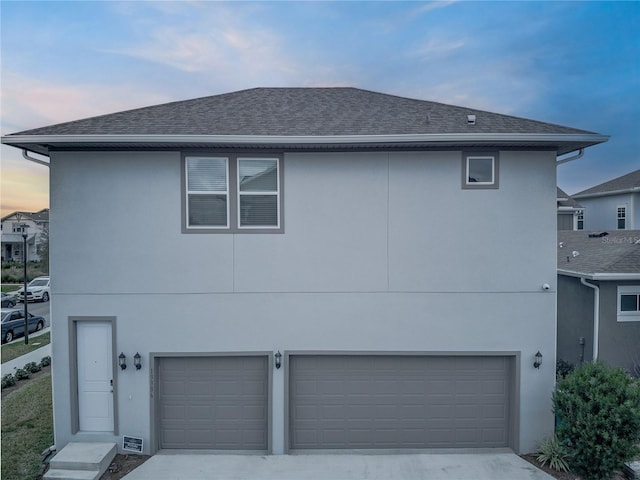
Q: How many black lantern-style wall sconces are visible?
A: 4